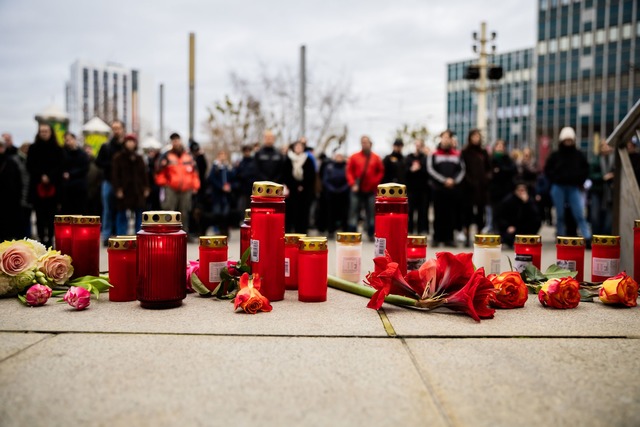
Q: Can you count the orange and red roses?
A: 4